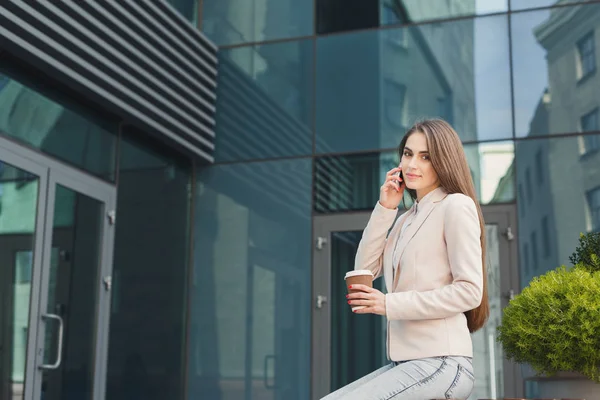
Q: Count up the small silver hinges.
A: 6